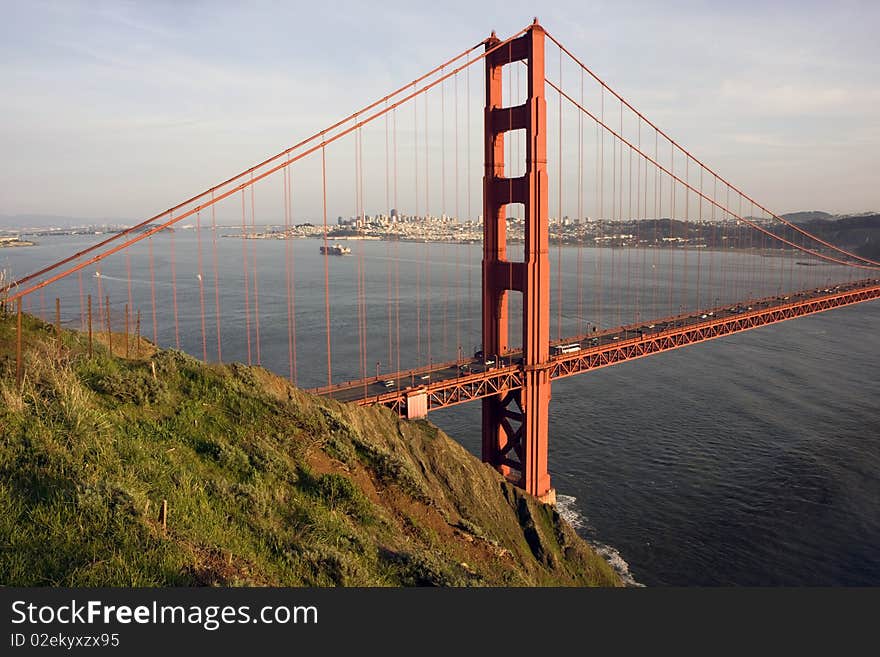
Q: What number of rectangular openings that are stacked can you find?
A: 4